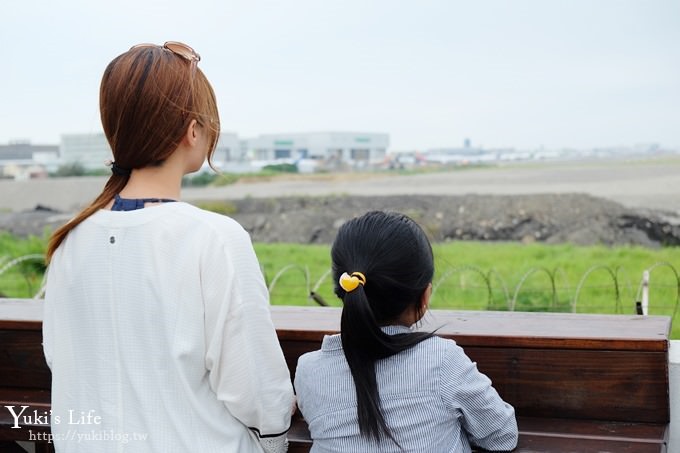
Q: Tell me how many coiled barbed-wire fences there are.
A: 1